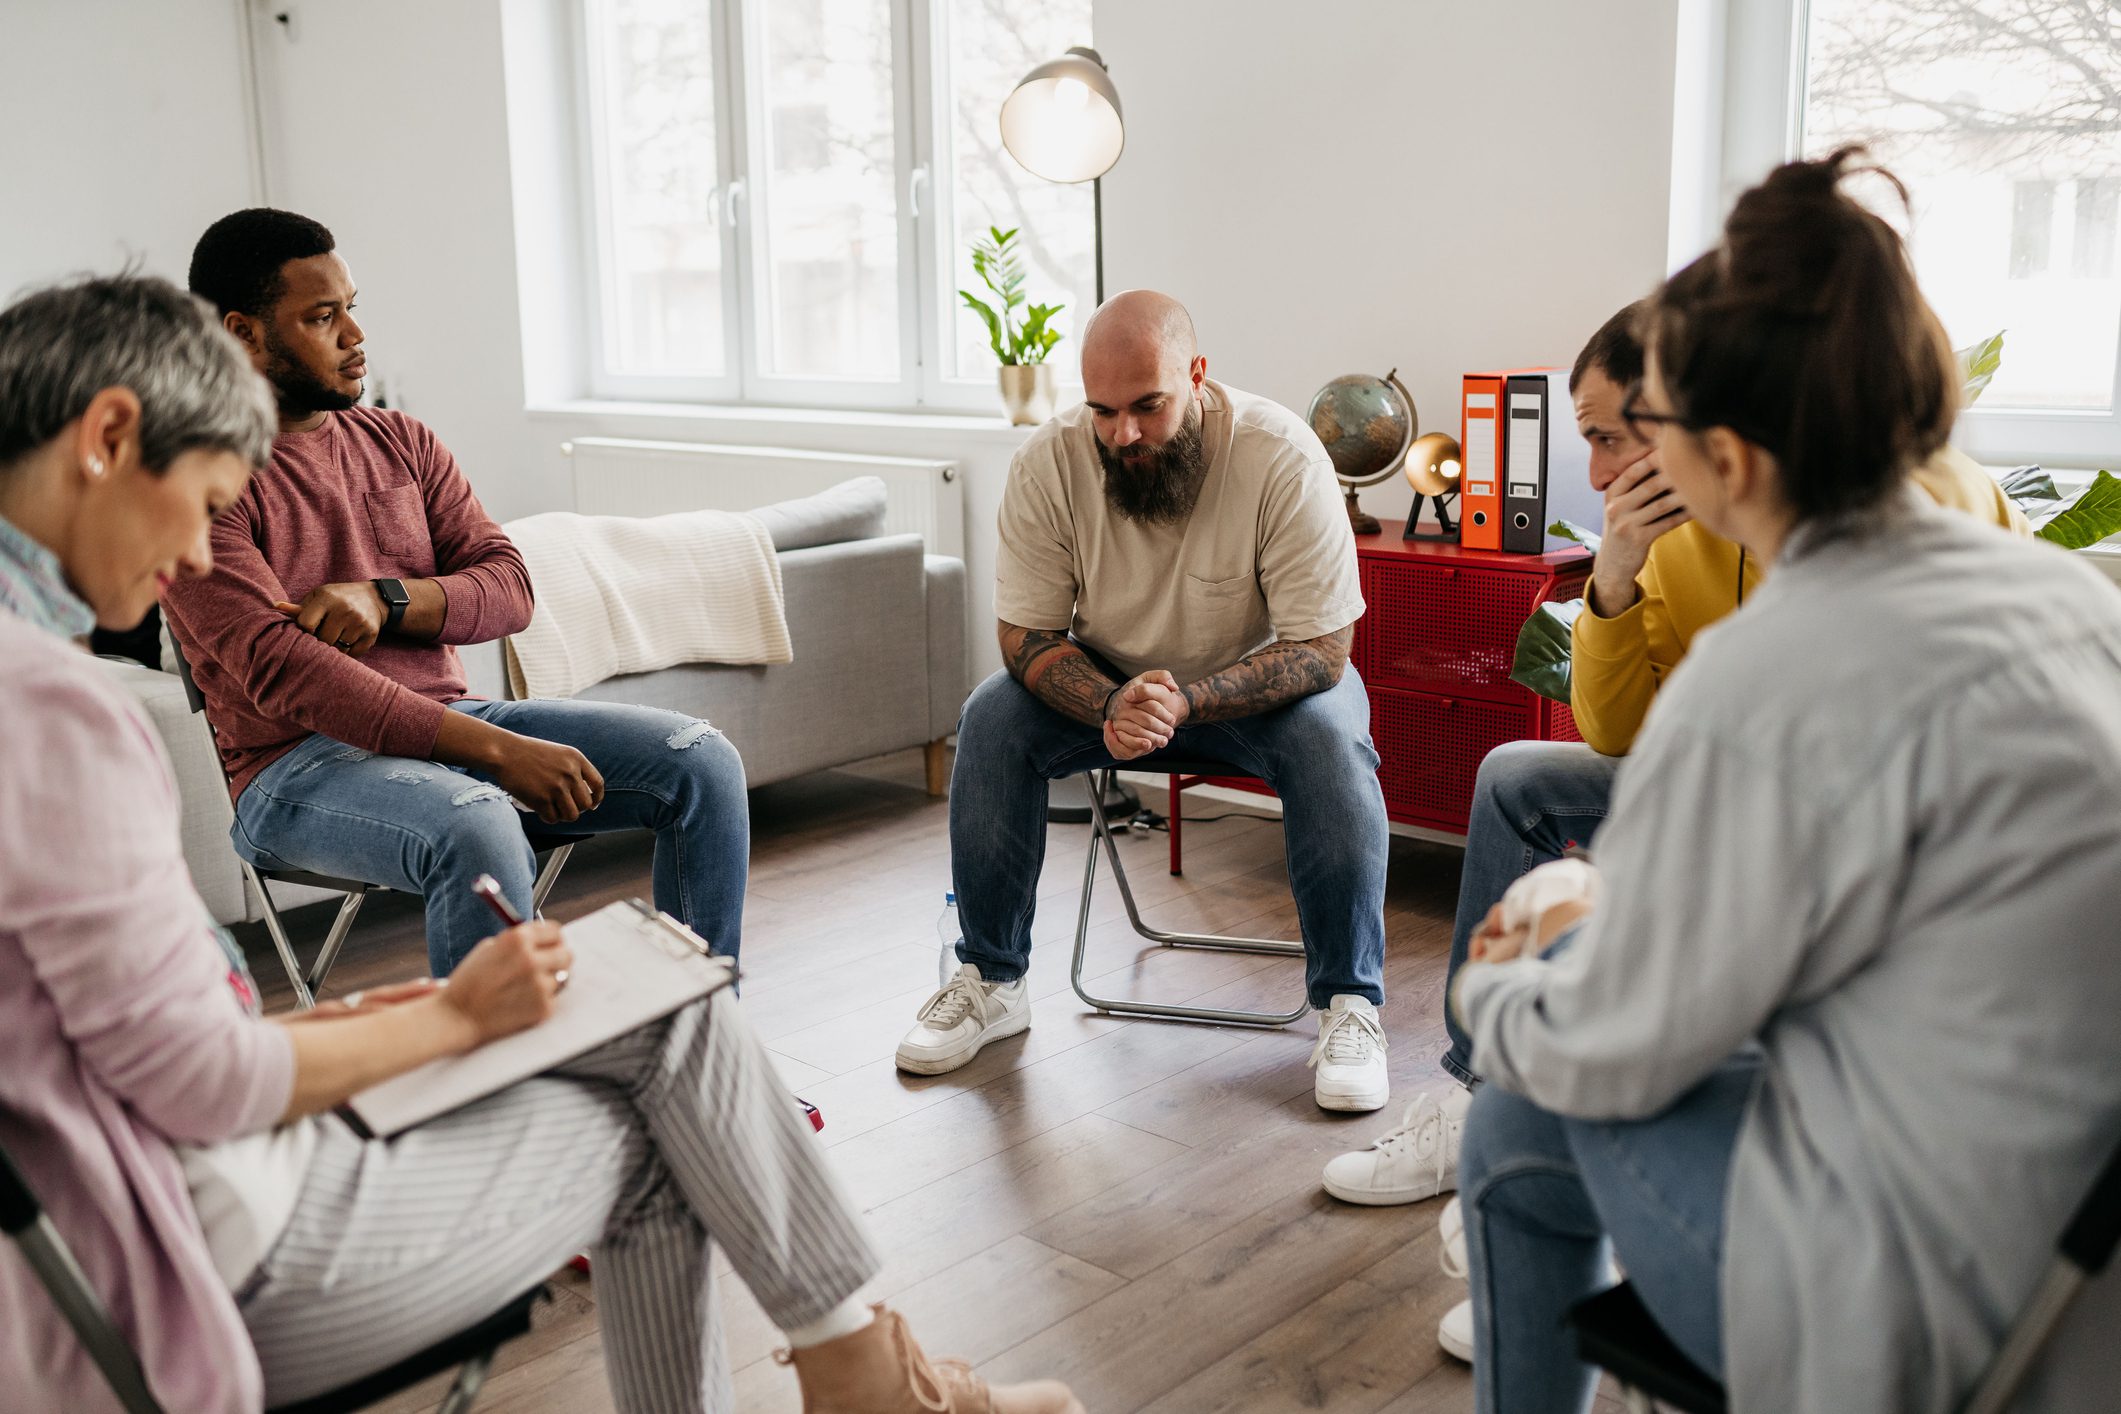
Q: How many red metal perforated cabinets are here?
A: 1